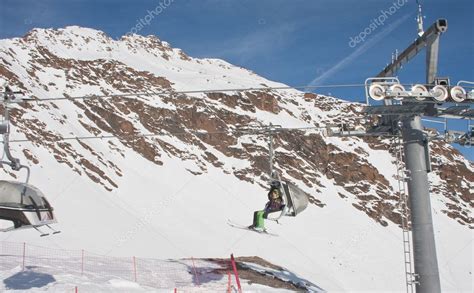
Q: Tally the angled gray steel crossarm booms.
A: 1